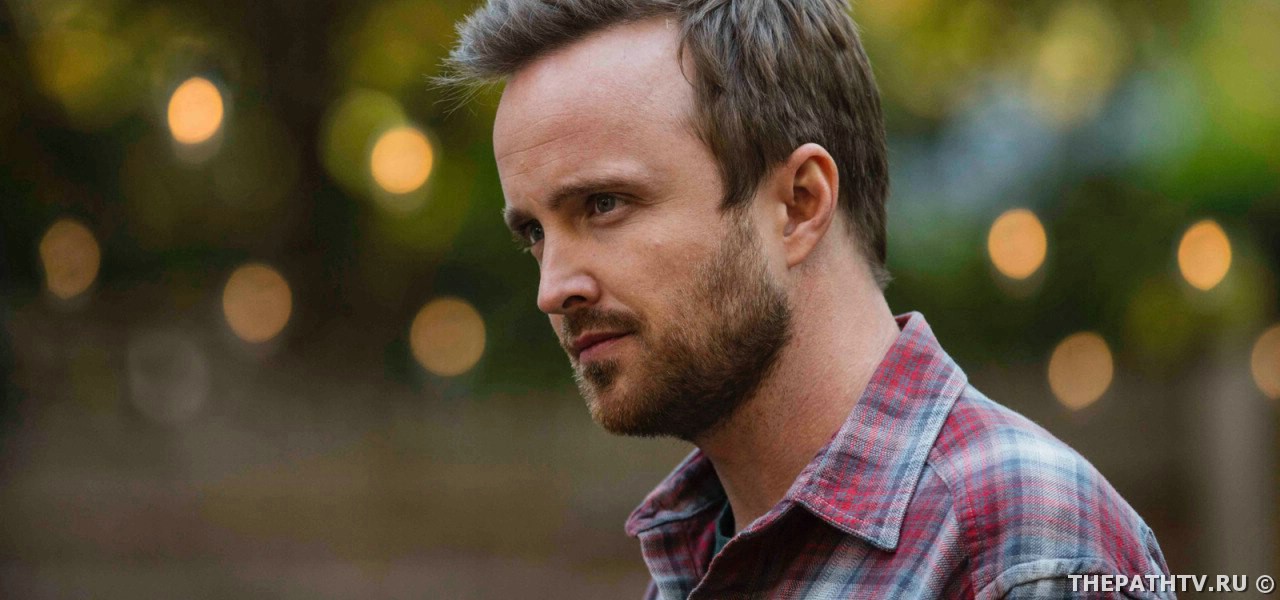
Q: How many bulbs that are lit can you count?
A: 9